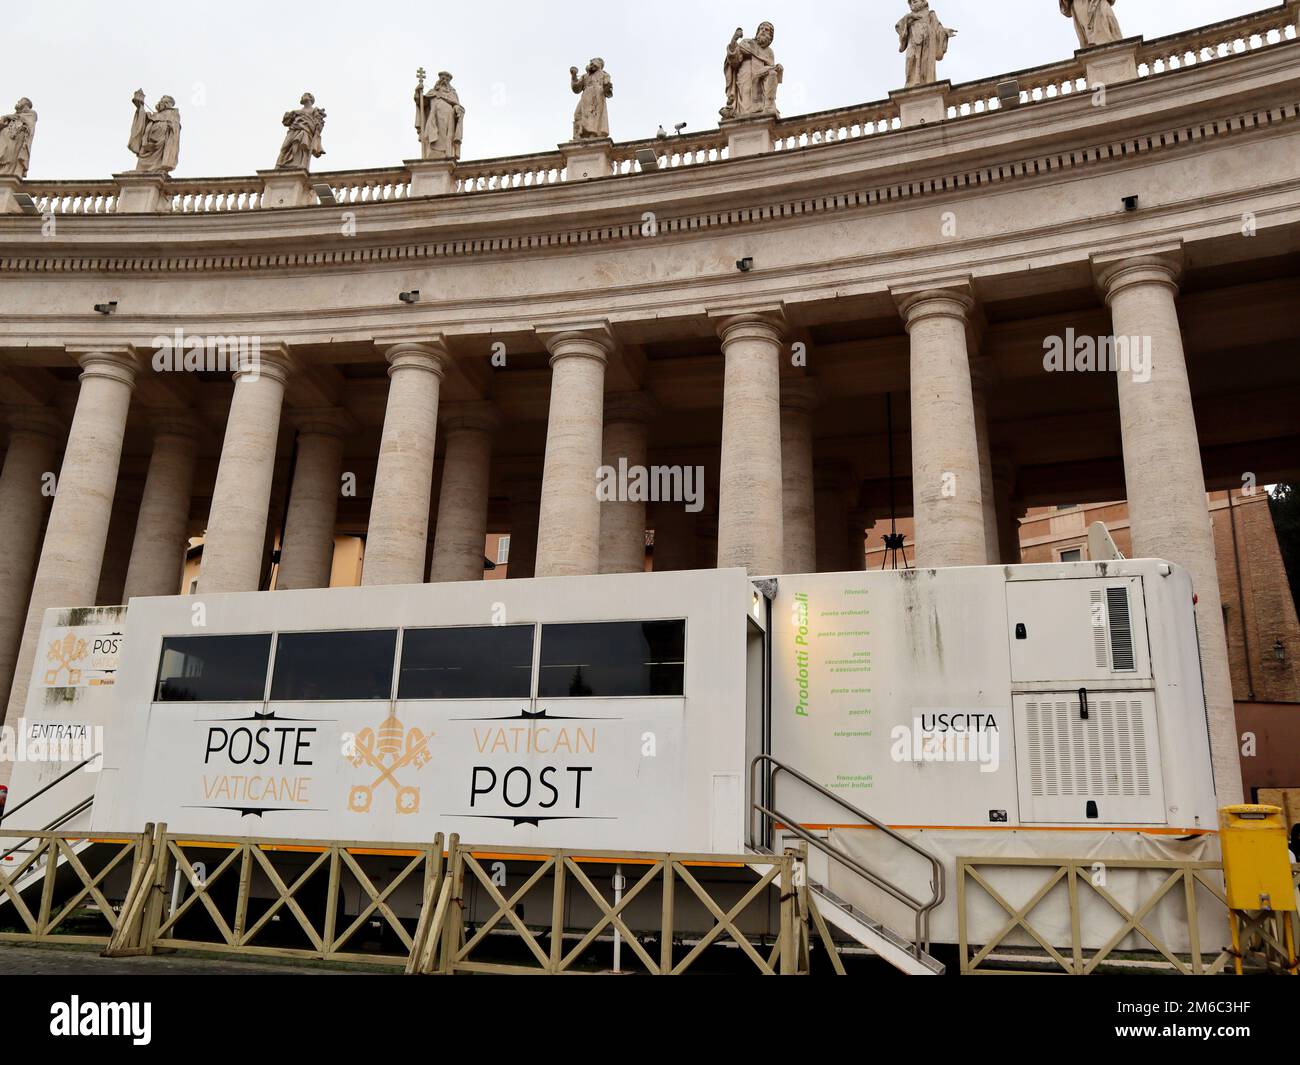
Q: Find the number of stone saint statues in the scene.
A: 8